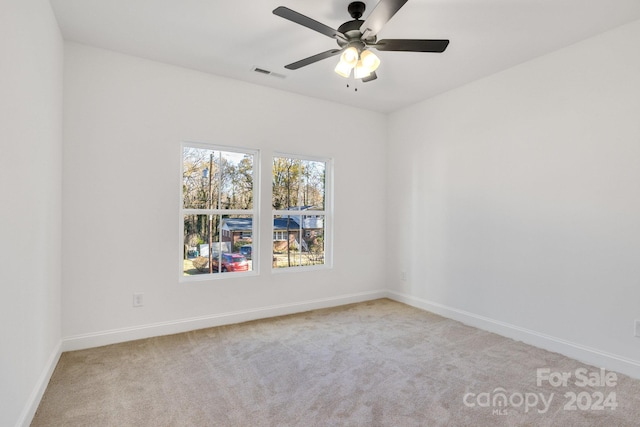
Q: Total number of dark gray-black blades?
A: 5